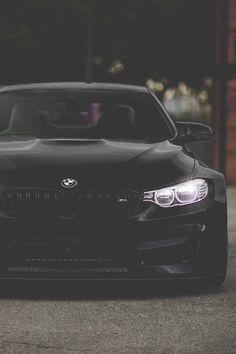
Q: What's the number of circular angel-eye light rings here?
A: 2